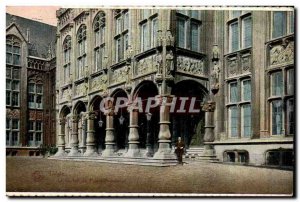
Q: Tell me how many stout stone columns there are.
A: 7